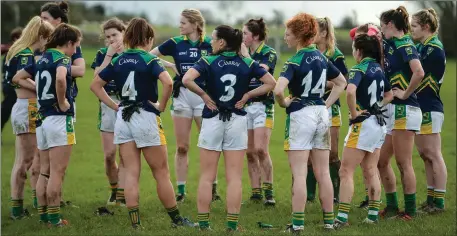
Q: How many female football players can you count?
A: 14